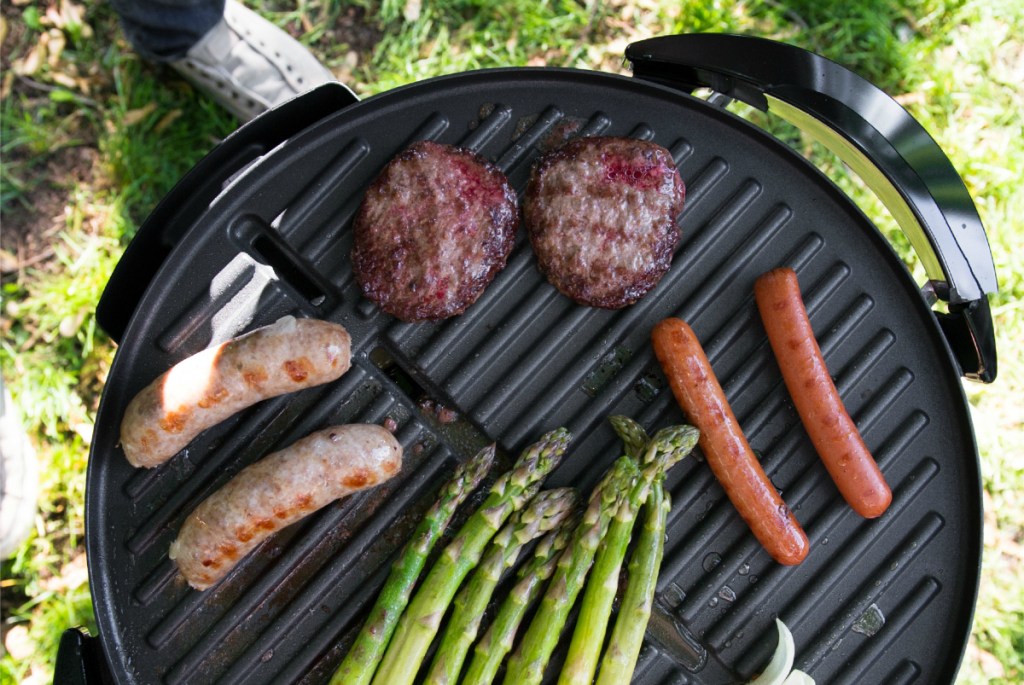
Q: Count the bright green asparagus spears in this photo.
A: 7